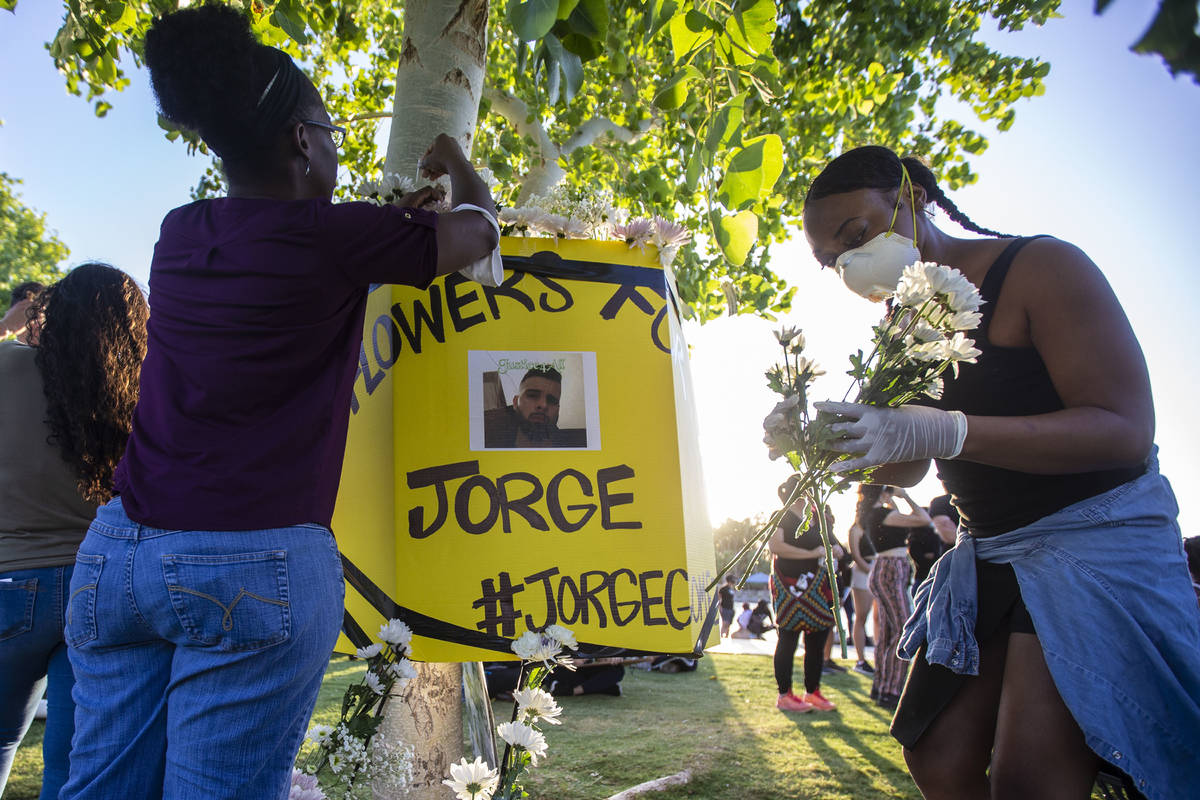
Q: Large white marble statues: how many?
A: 0